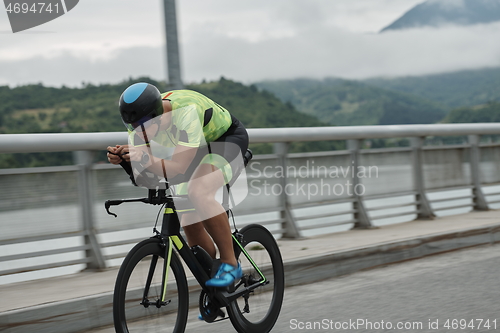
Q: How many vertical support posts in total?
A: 5